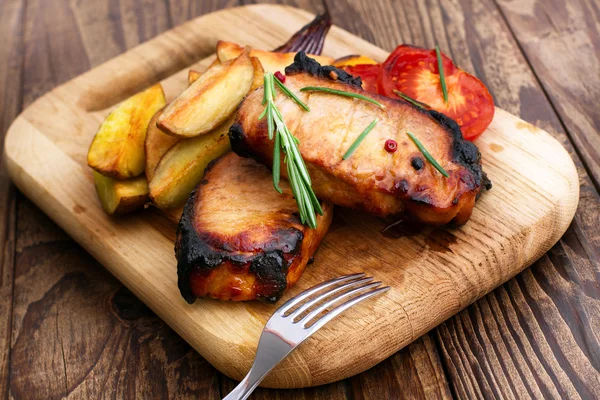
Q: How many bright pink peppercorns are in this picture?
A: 2